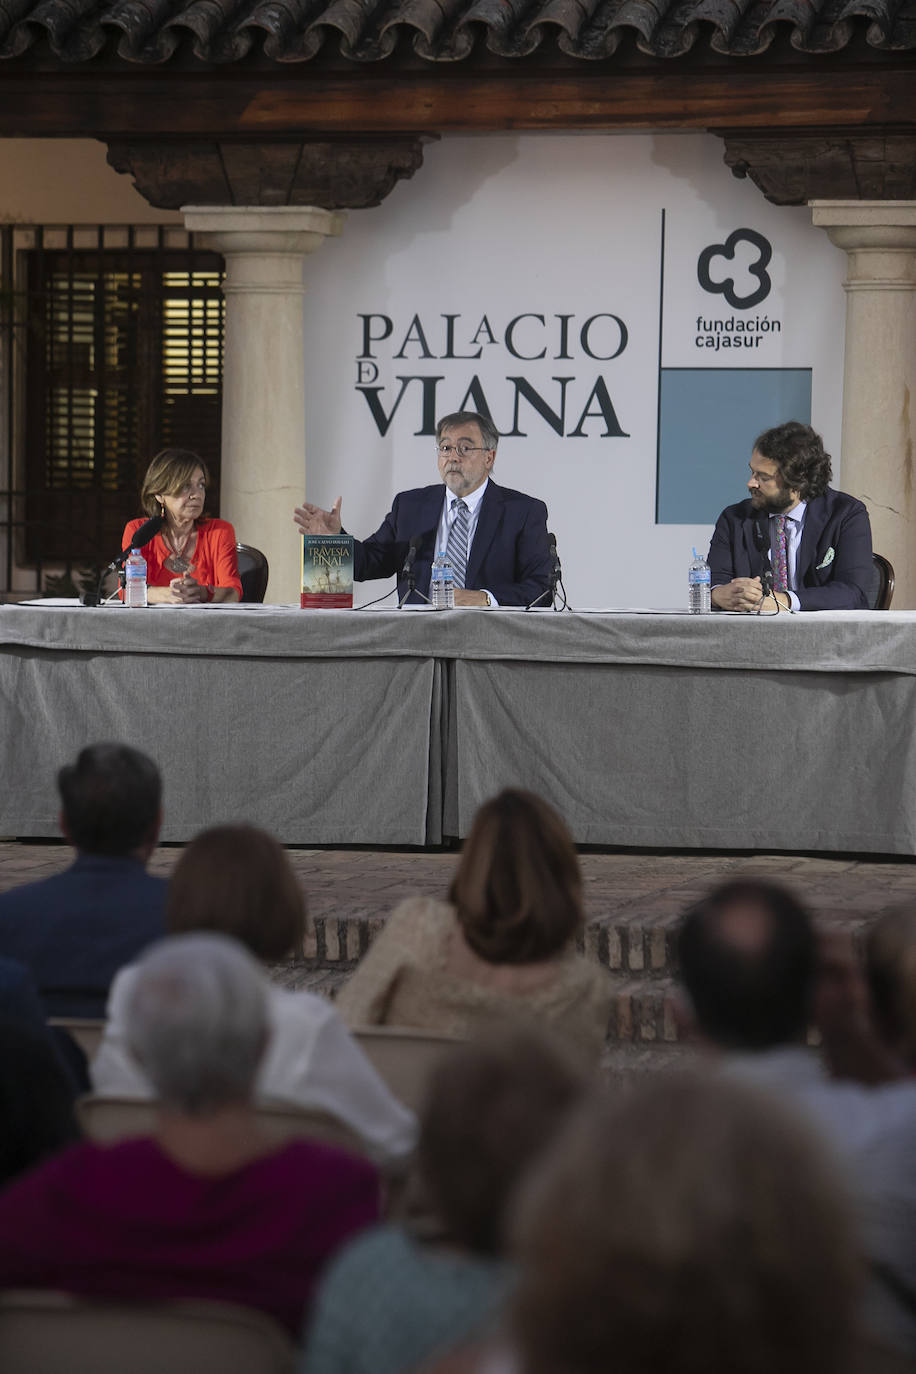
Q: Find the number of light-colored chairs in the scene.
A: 4